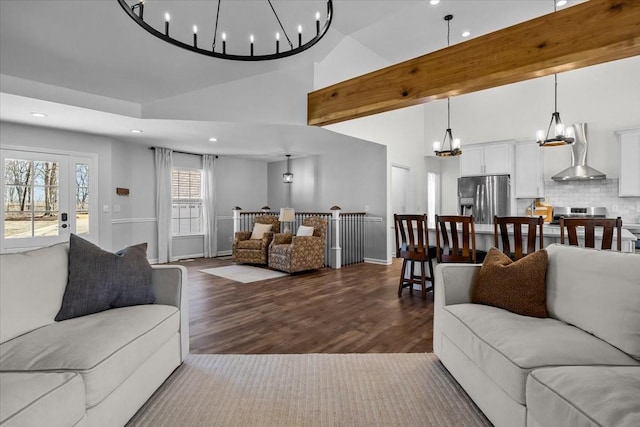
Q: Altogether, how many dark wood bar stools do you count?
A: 4